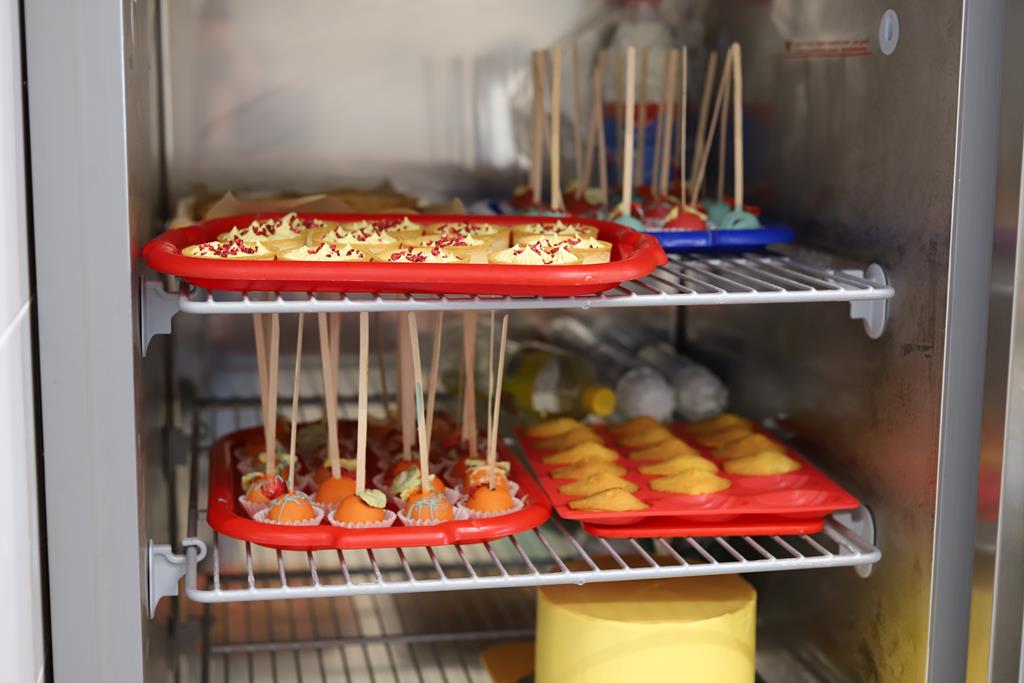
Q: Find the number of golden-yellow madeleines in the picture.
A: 15